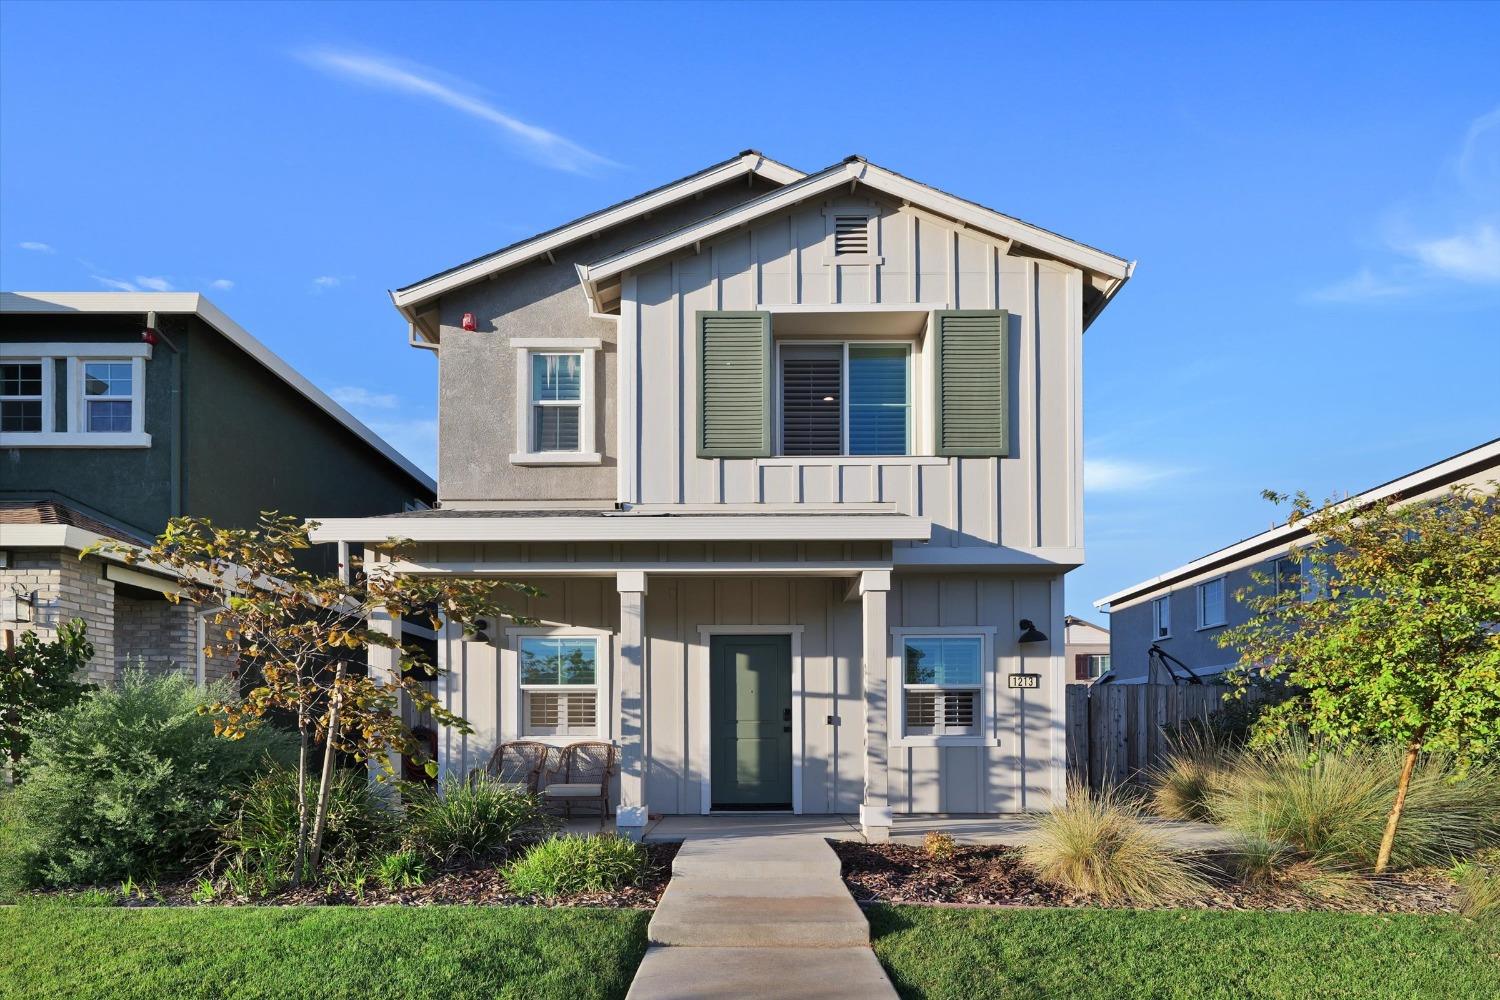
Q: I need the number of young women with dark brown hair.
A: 0